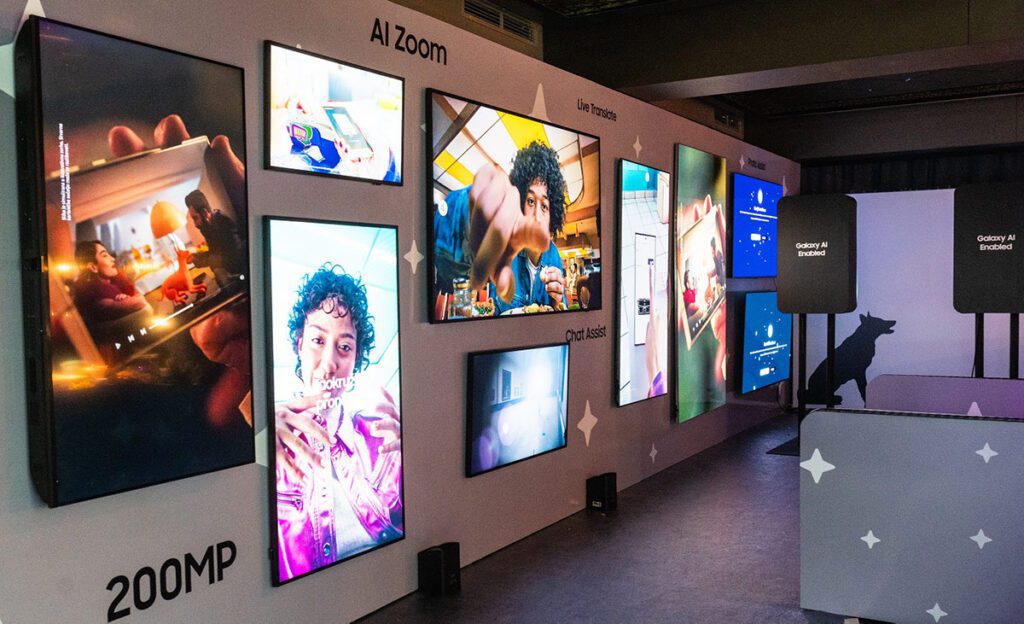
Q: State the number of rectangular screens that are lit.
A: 9